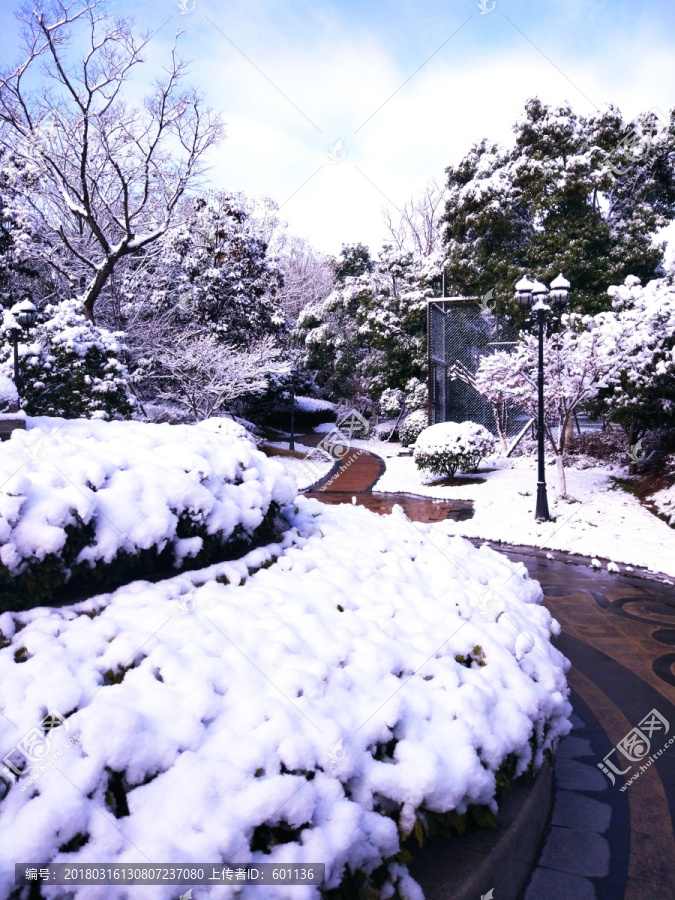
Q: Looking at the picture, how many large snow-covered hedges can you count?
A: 2